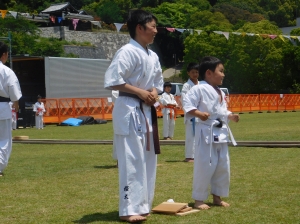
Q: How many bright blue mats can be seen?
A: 1